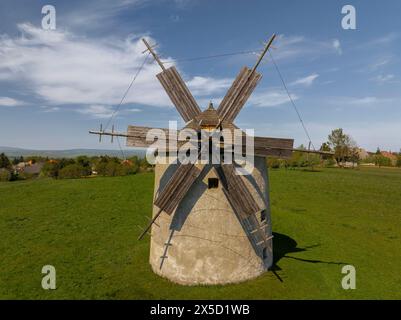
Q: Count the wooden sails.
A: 6